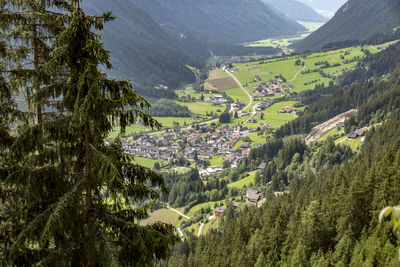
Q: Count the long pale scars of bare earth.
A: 1